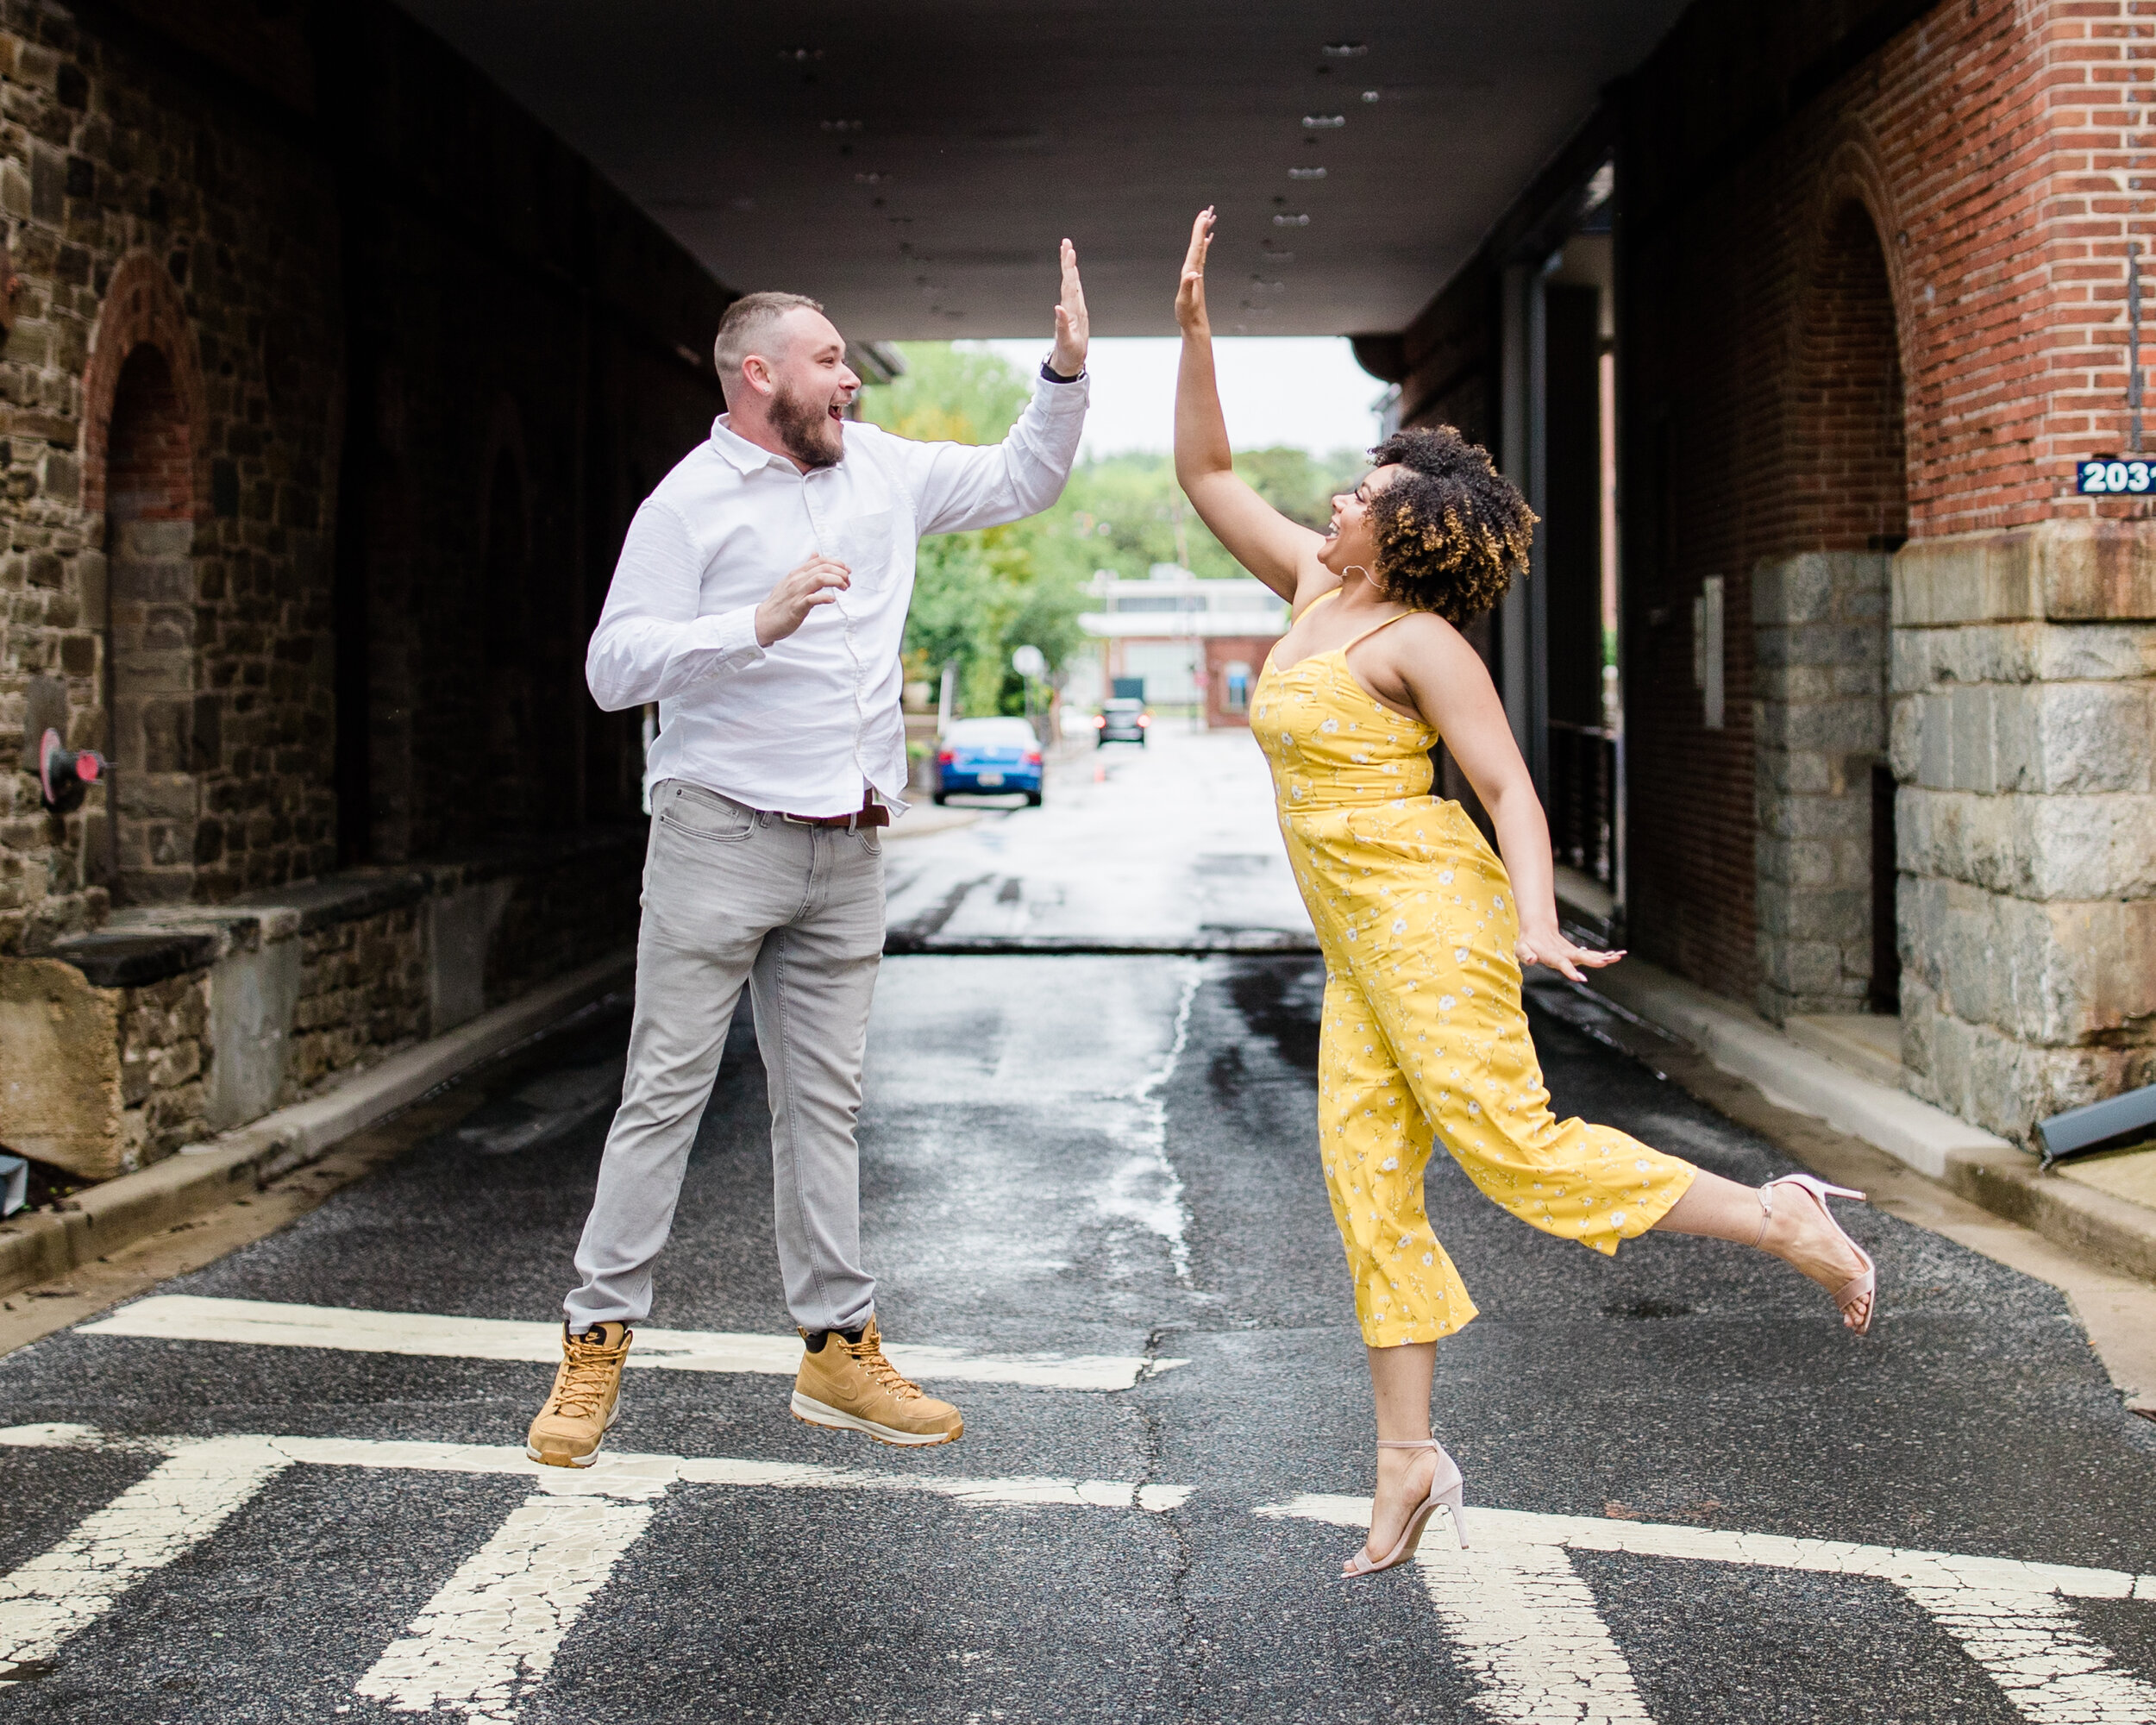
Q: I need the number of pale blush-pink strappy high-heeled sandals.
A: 2